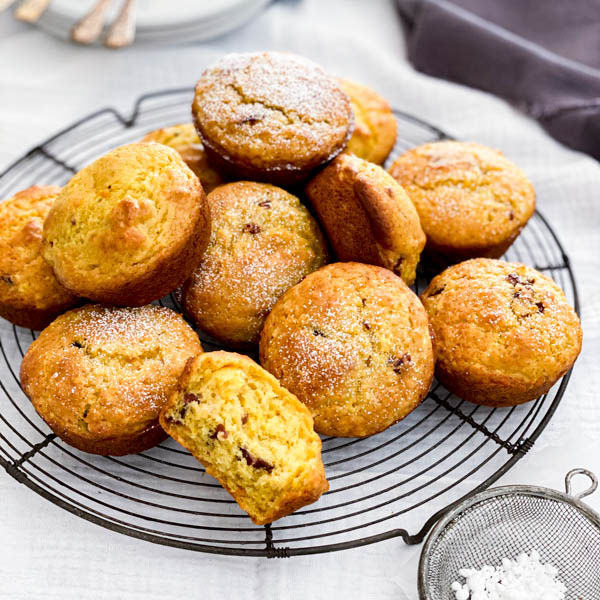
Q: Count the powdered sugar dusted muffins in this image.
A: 6